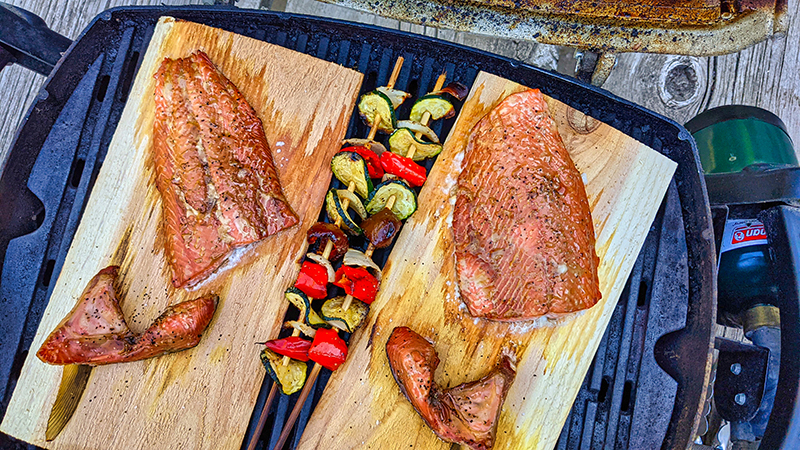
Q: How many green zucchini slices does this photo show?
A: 9